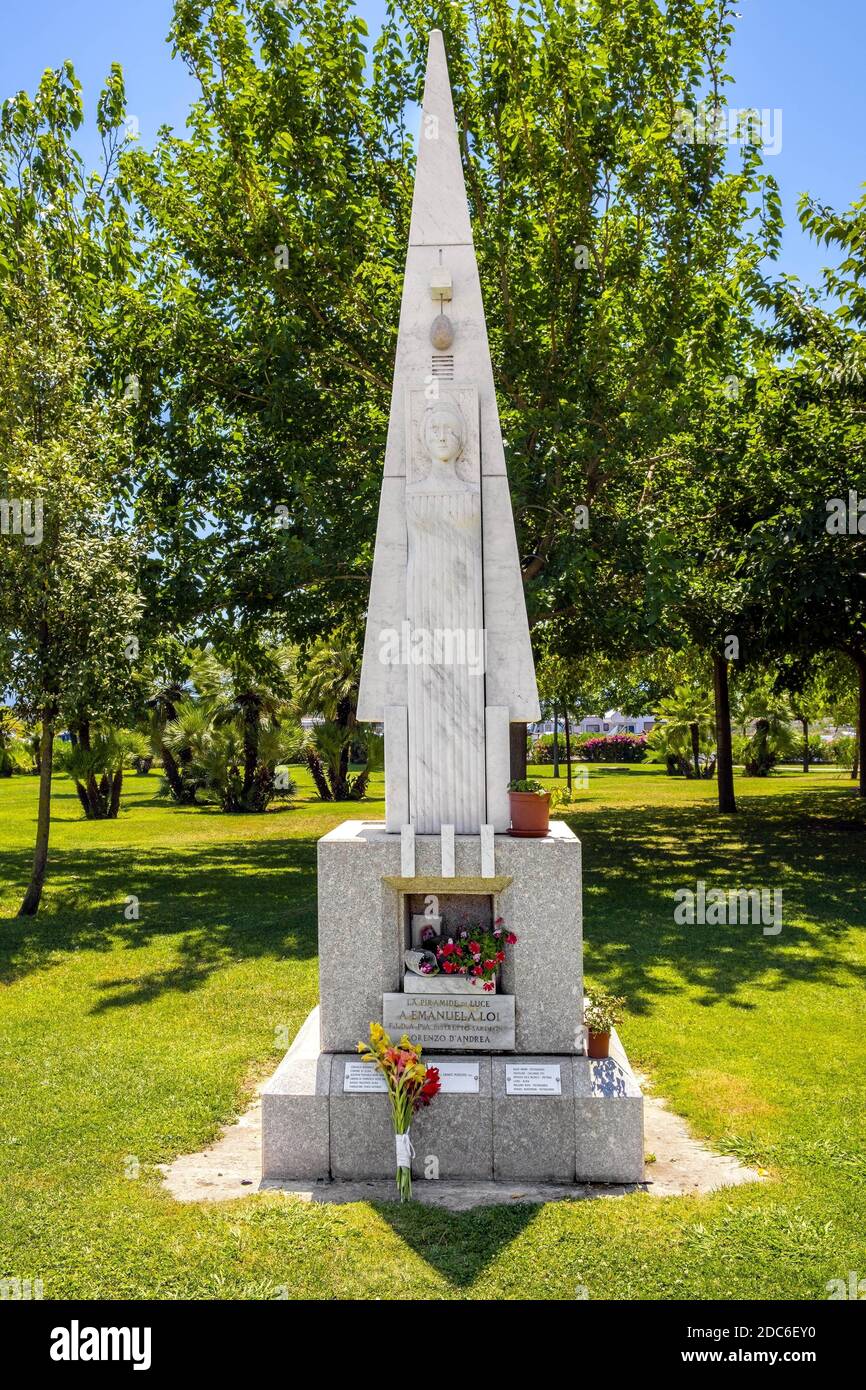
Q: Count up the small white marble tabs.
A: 3